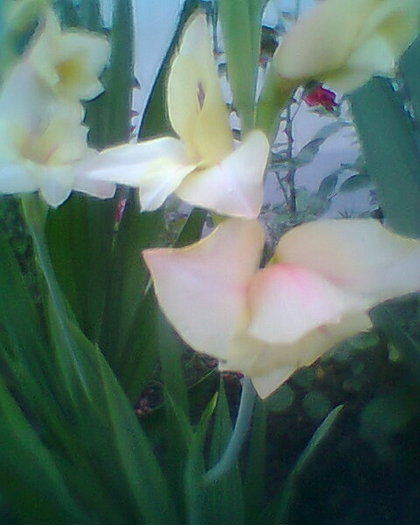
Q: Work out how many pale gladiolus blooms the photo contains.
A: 5